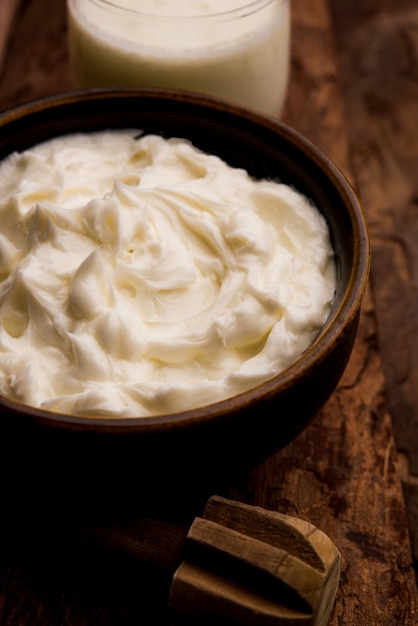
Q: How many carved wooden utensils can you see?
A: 1